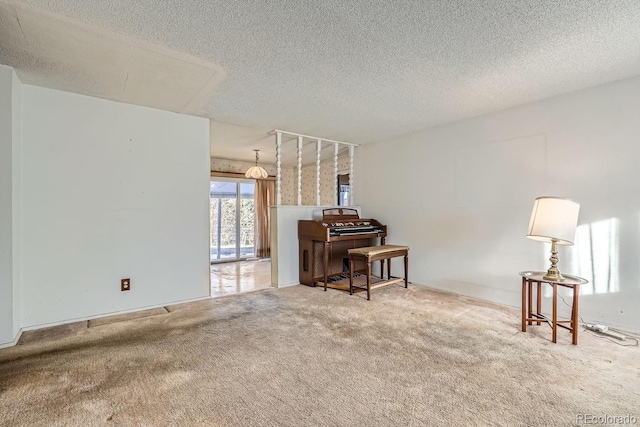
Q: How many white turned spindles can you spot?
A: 5